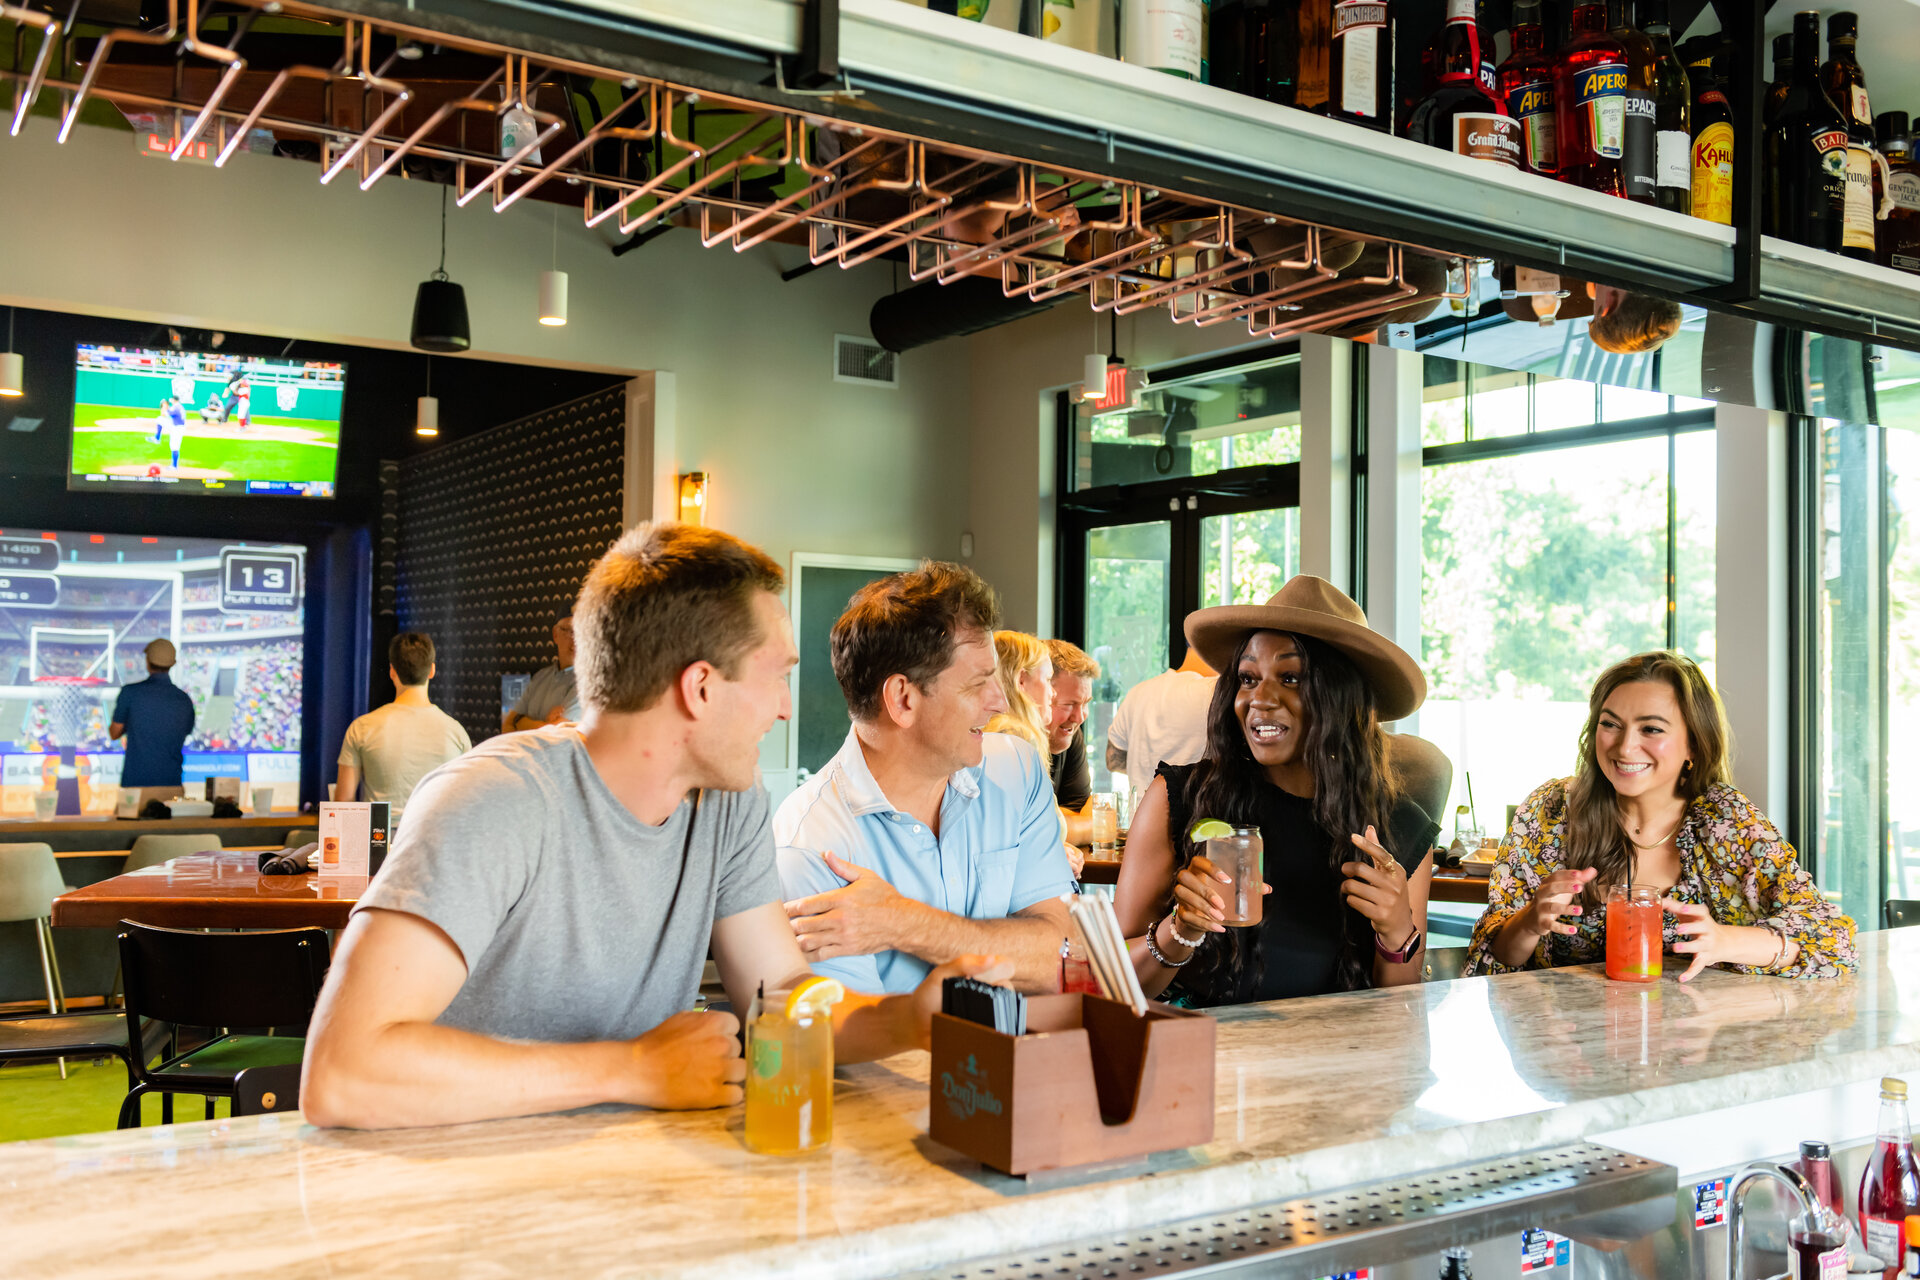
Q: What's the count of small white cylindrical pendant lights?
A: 4